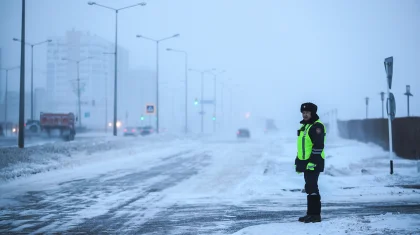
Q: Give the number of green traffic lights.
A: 3